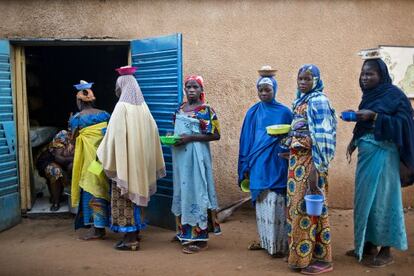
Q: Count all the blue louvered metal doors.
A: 2